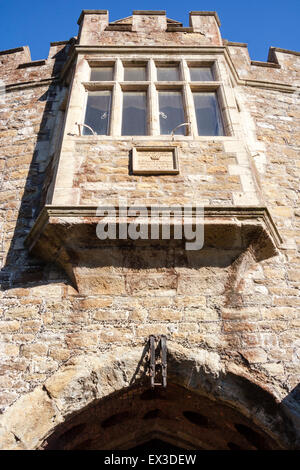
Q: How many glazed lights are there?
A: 8